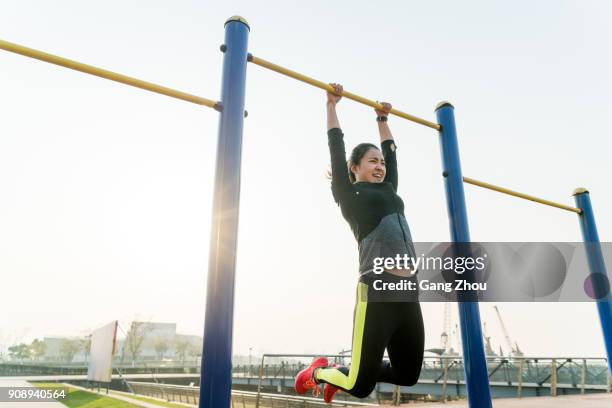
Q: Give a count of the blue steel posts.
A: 3